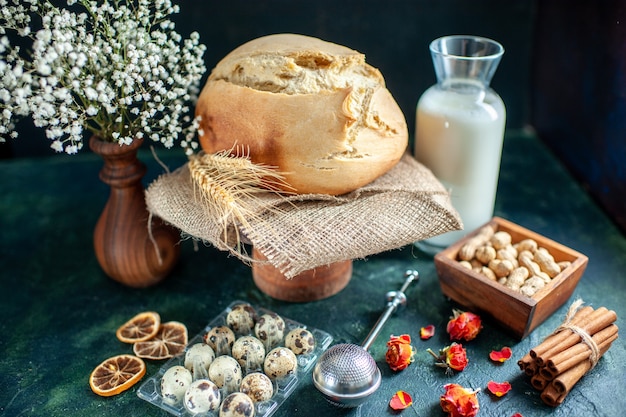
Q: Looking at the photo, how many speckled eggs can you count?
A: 12